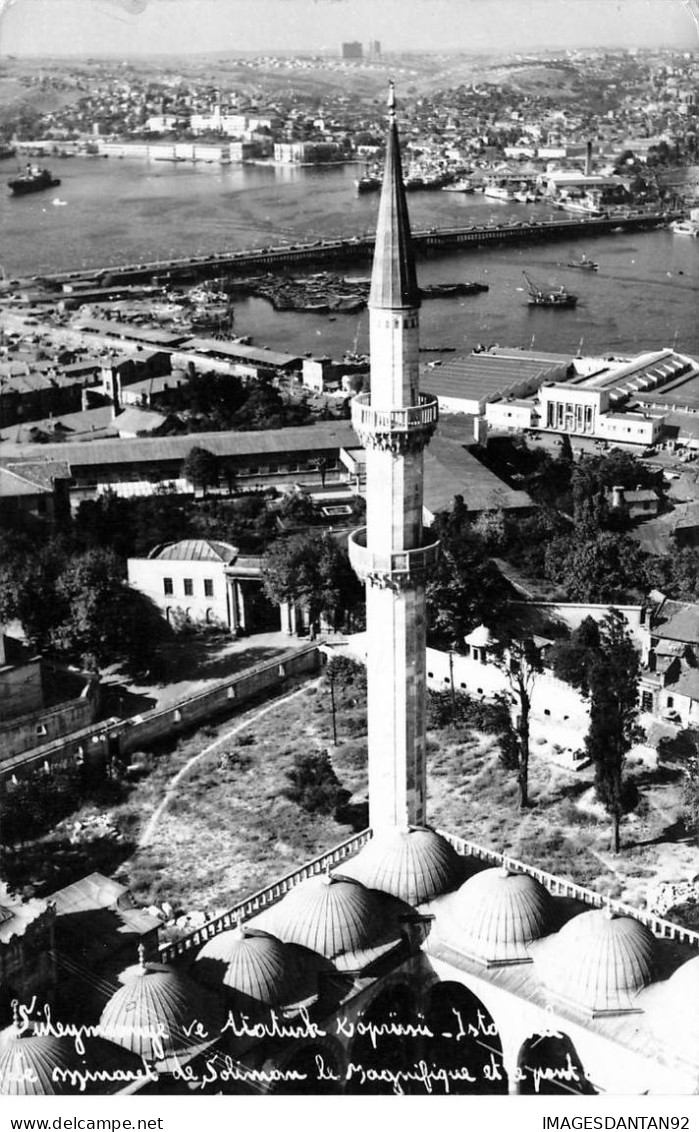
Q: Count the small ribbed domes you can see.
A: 8